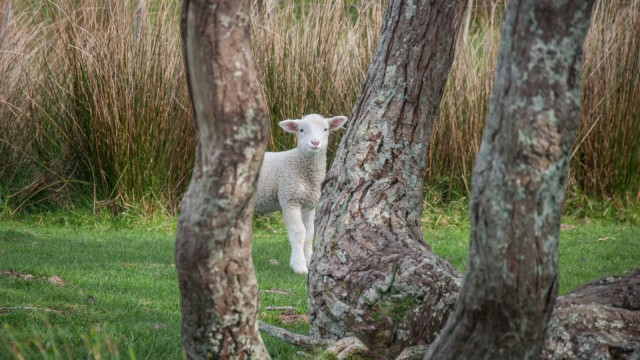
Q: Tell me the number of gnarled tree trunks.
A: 3